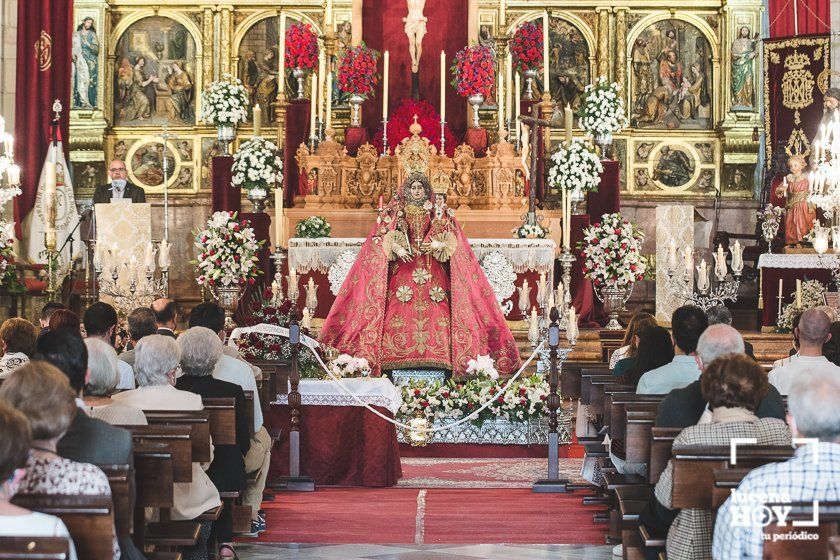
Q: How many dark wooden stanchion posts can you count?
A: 2